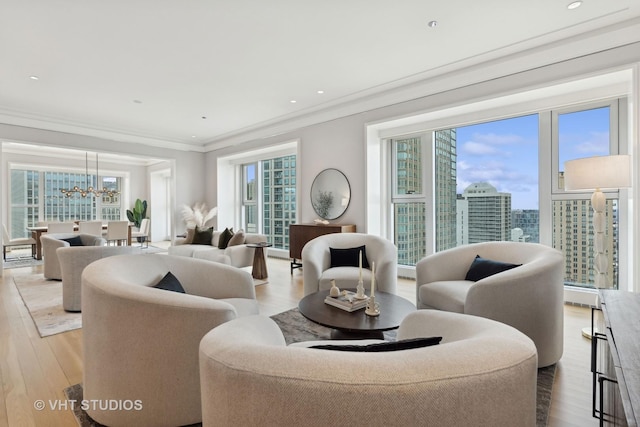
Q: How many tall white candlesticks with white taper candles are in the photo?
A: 2